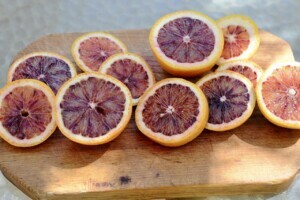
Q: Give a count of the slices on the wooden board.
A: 11